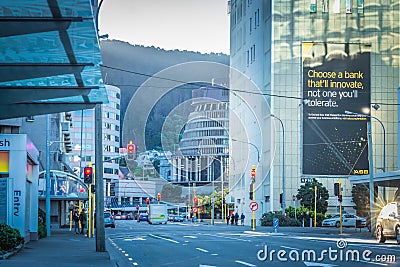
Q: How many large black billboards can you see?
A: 1